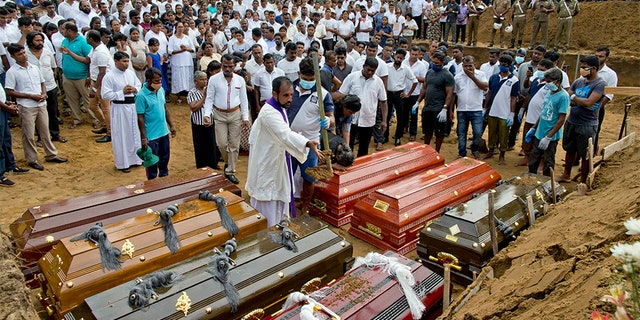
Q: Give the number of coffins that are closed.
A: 7